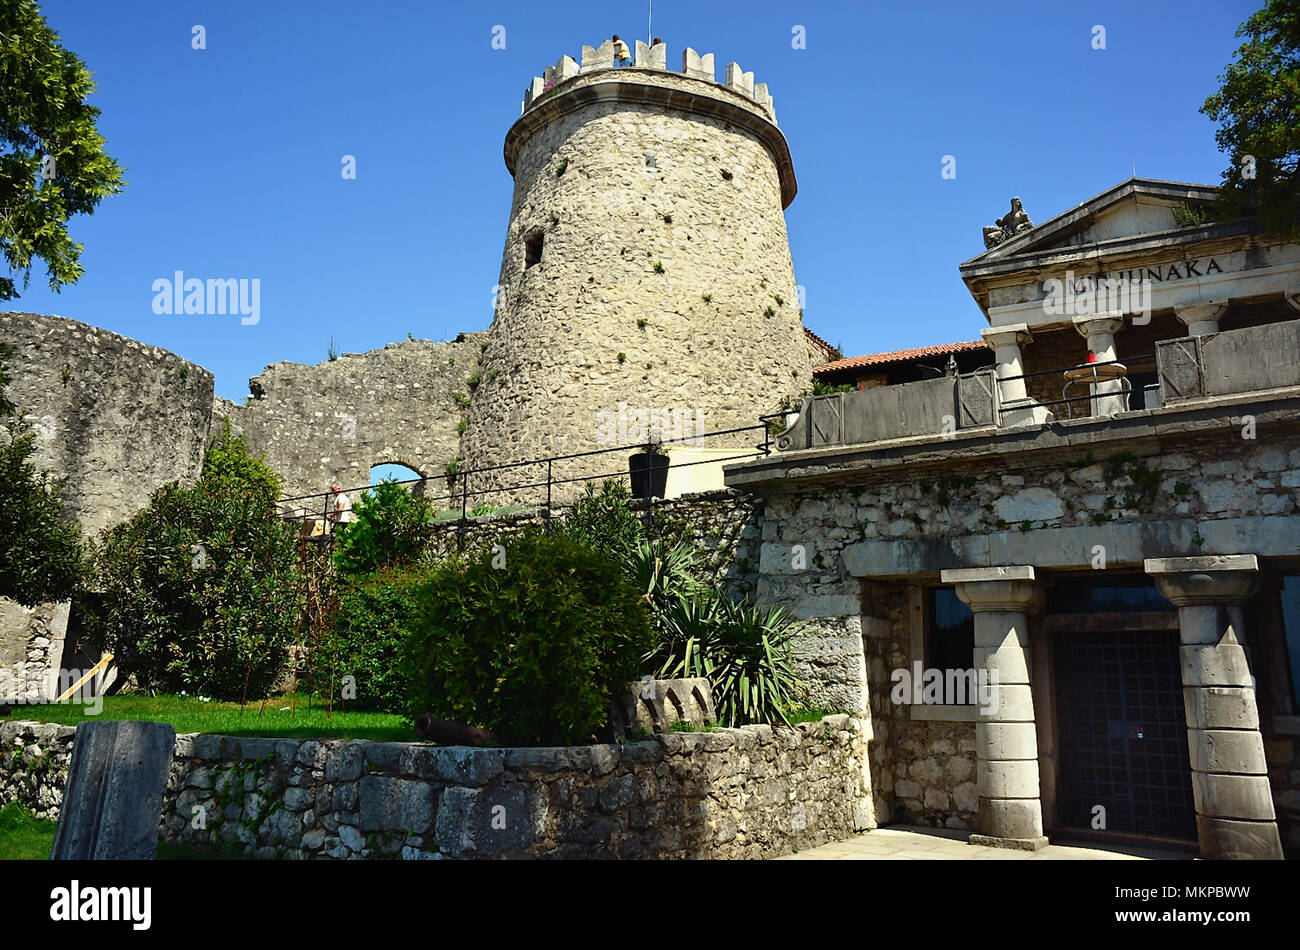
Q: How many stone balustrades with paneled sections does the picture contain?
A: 2